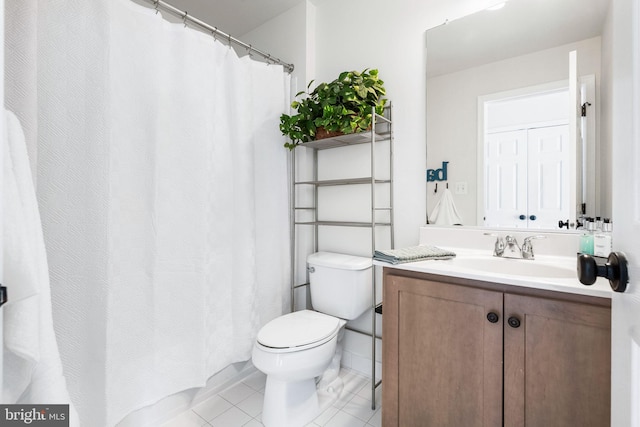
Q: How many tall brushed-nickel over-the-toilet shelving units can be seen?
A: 1